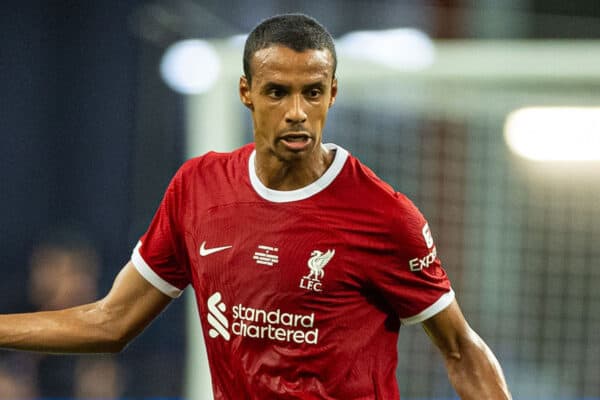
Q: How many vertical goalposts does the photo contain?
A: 1